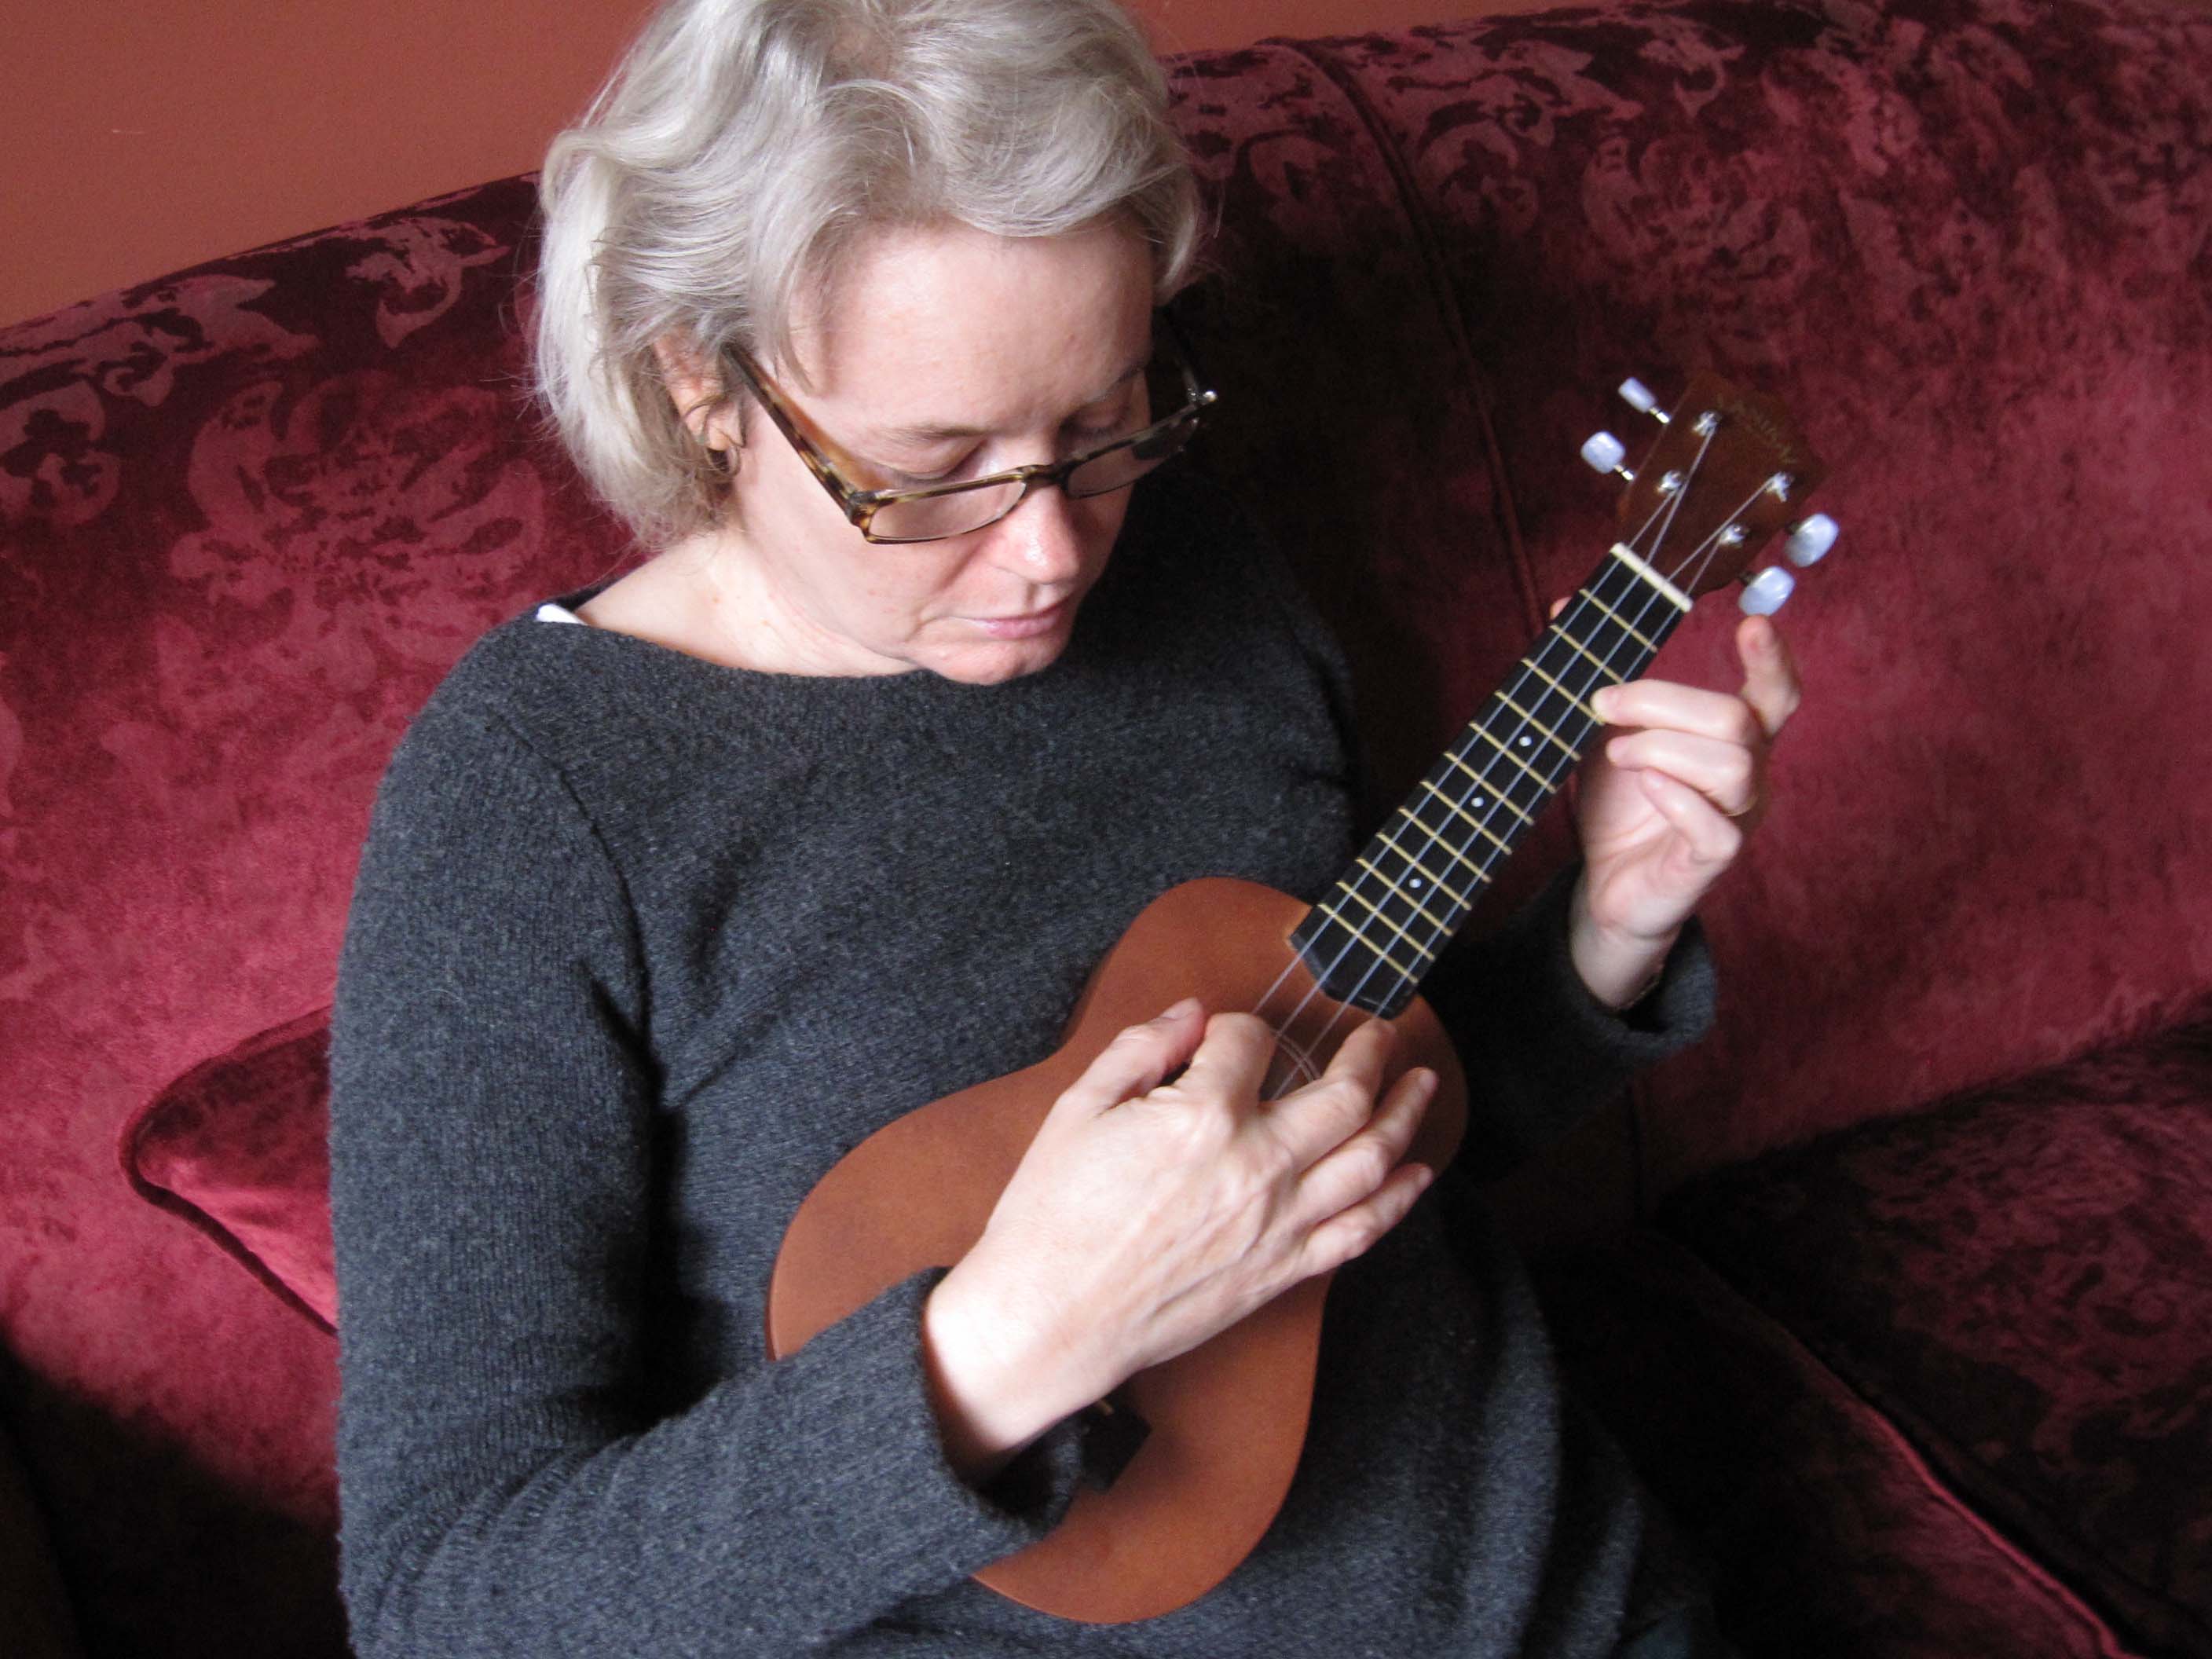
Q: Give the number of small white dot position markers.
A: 3